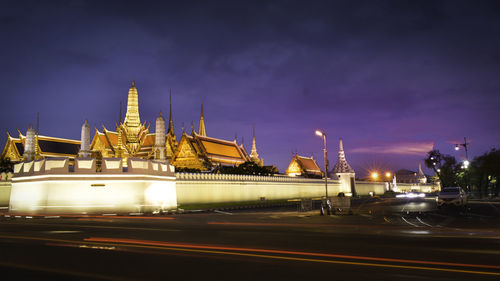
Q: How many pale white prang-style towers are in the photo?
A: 3